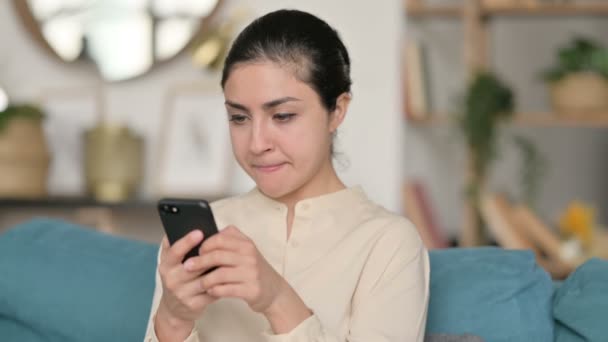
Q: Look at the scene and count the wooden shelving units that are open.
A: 1